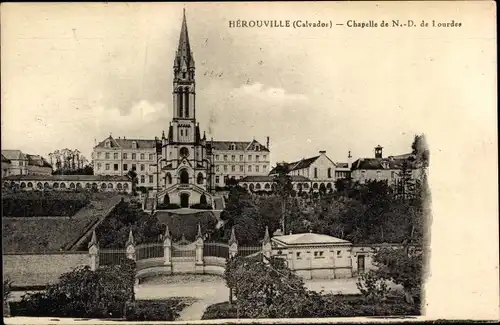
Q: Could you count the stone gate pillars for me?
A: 6